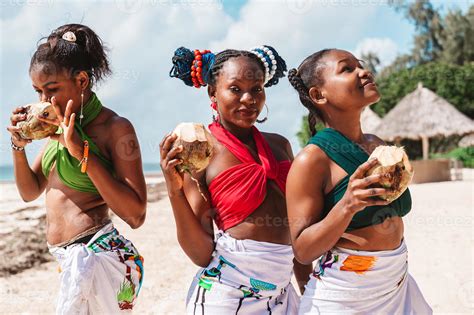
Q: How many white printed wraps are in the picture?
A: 3